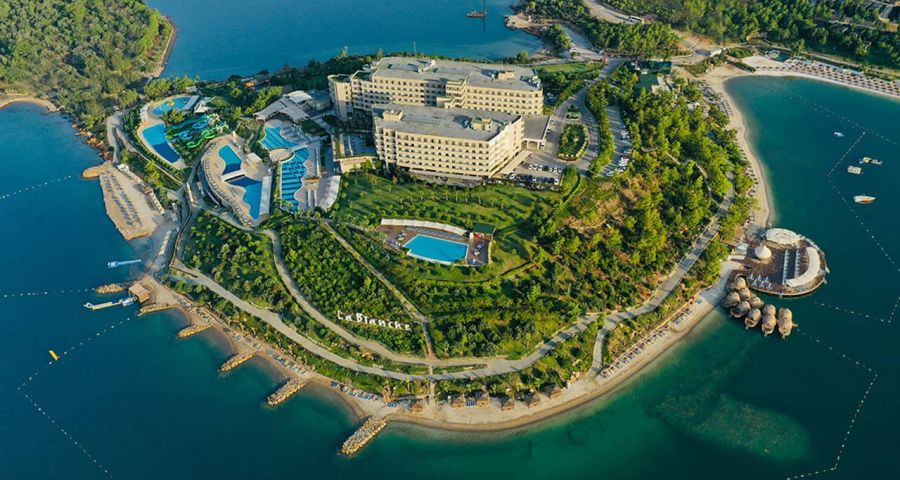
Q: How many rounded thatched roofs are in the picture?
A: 10